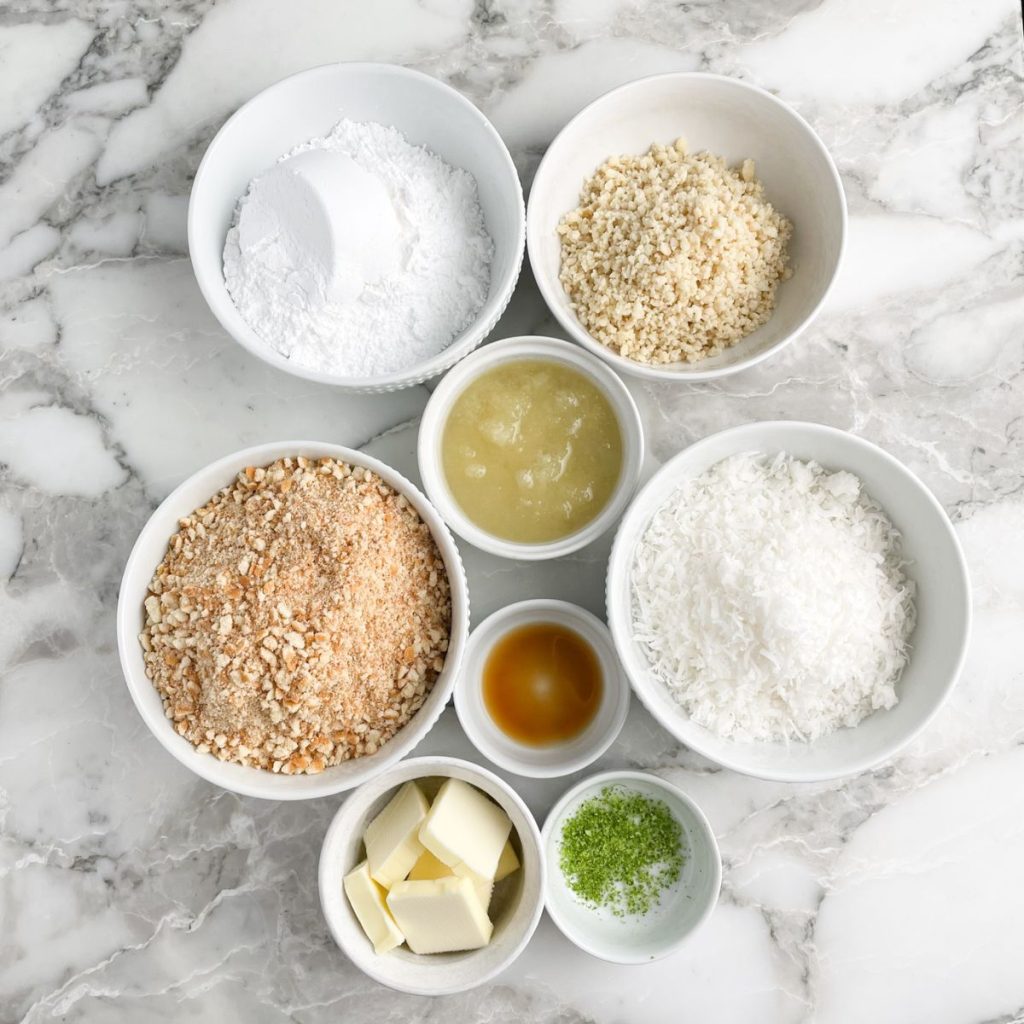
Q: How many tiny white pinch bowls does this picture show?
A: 2